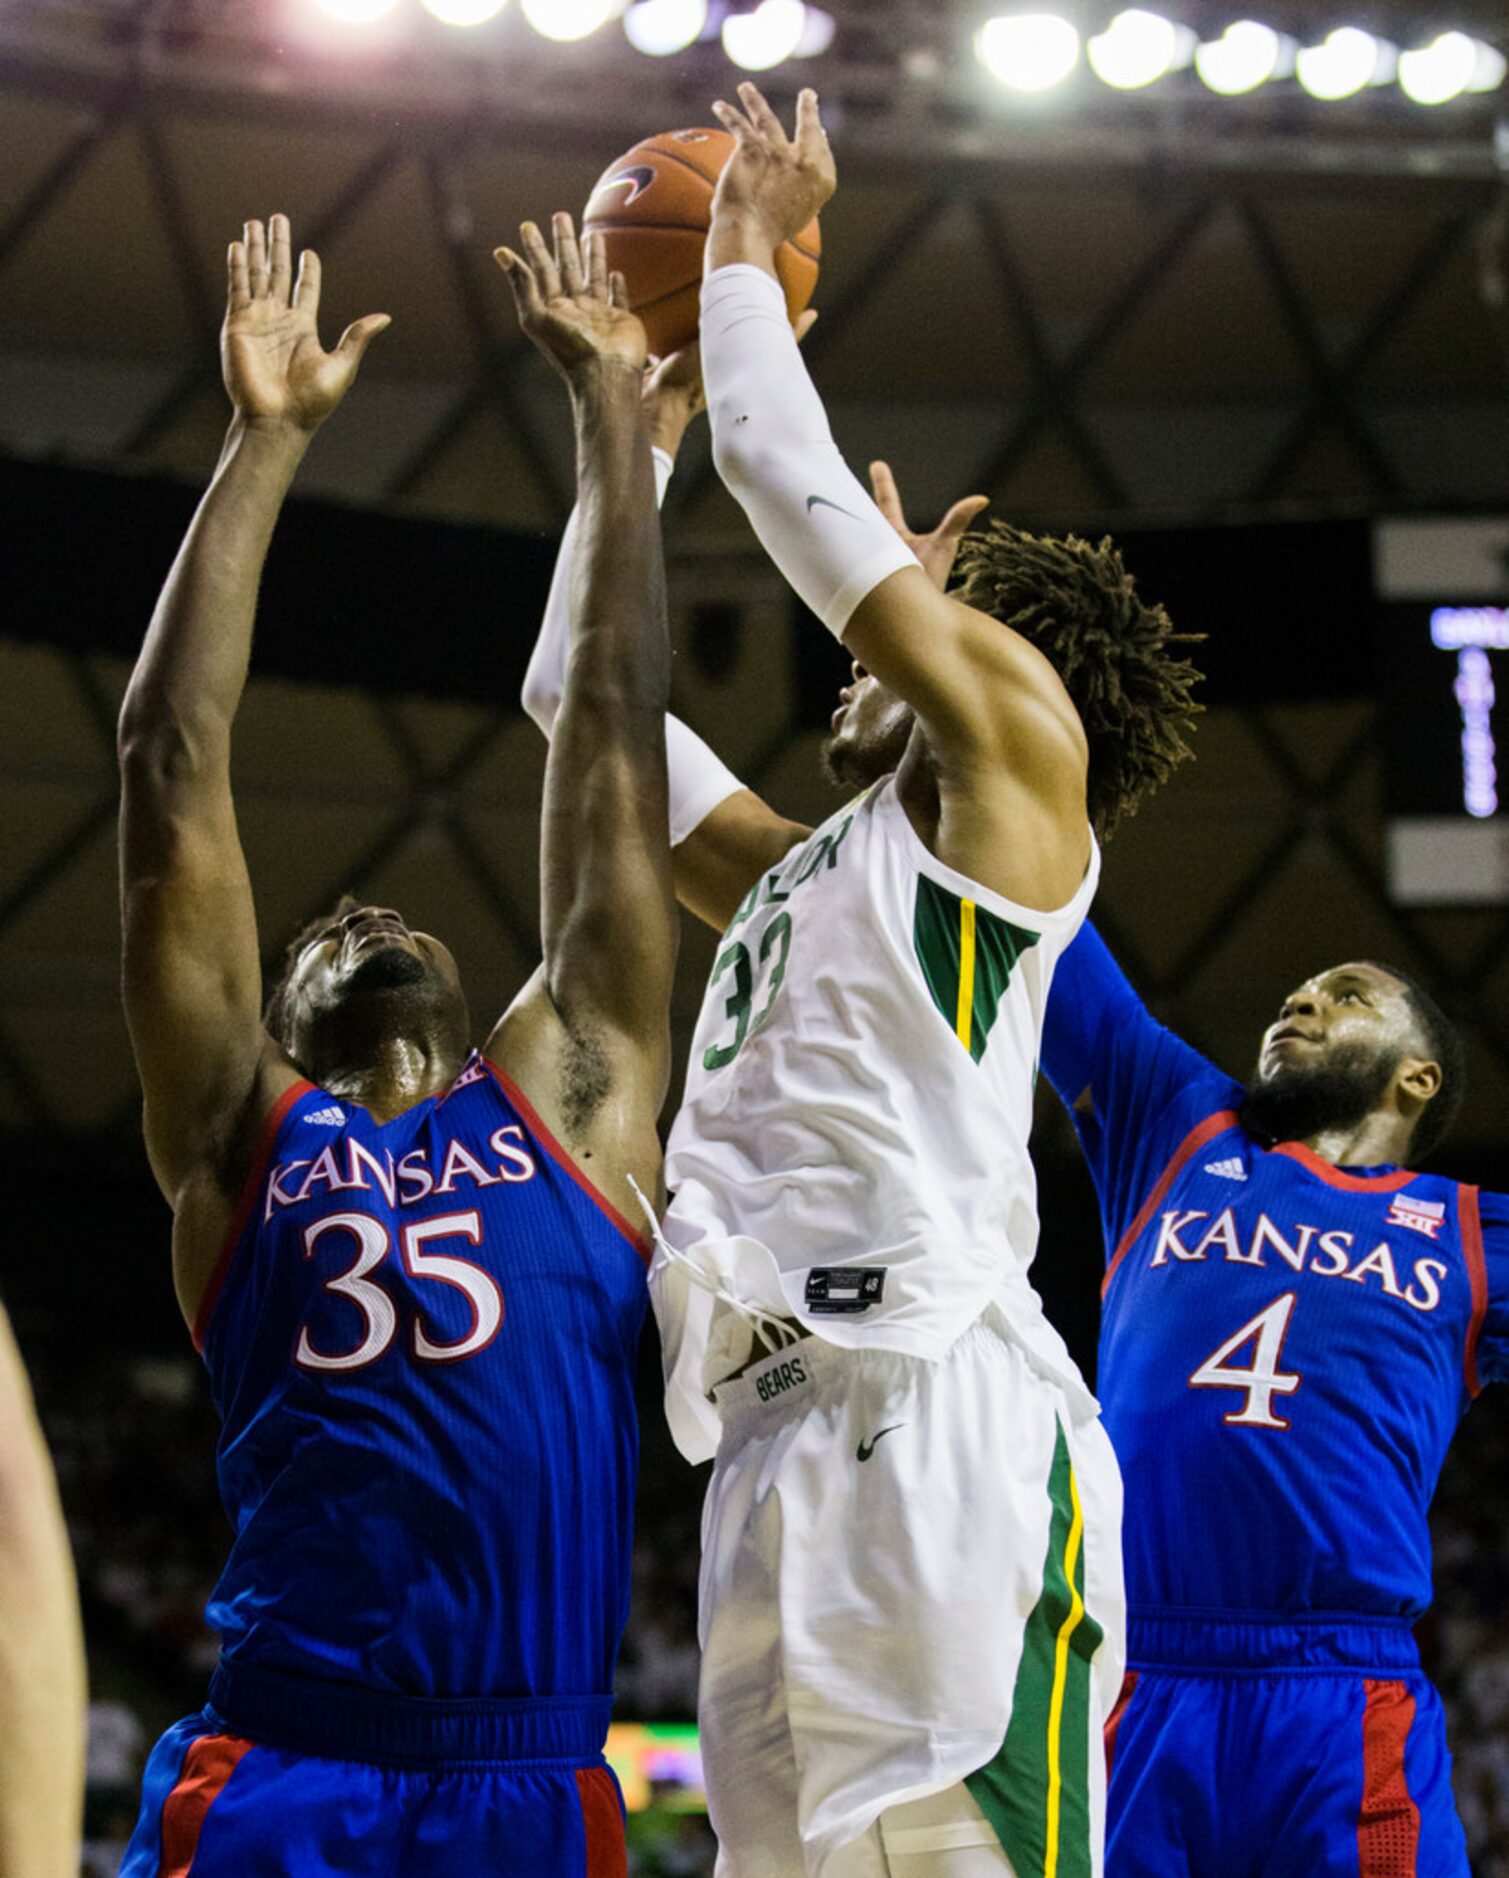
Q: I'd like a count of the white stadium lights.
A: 10